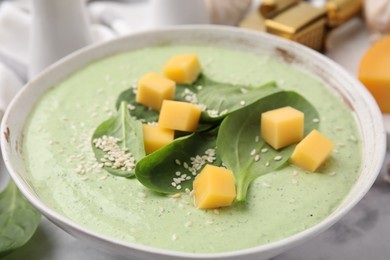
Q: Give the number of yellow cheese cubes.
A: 7